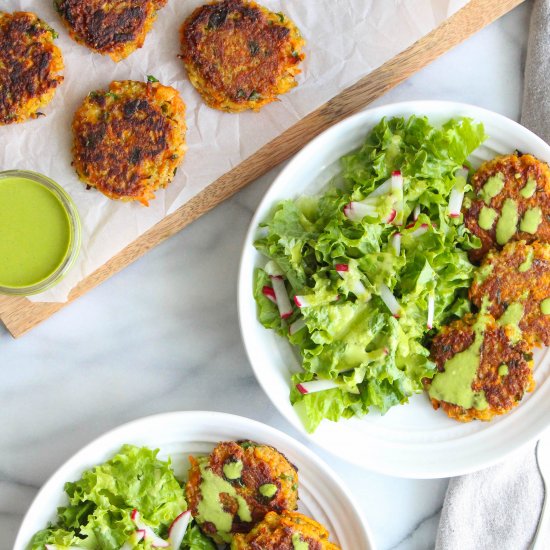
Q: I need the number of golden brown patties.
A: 9